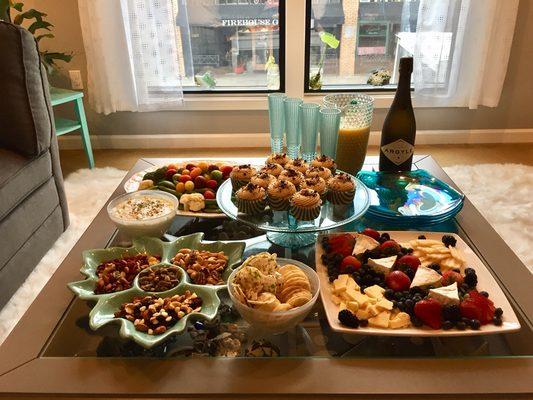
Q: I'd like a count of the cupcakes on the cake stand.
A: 13